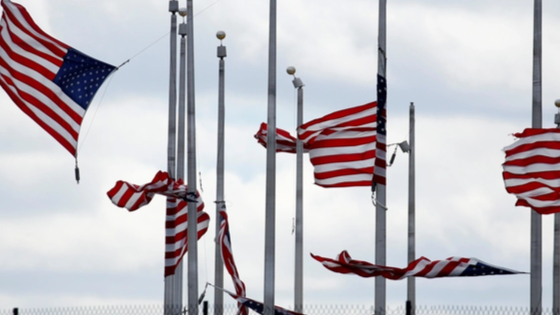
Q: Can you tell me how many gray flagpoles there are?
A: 10